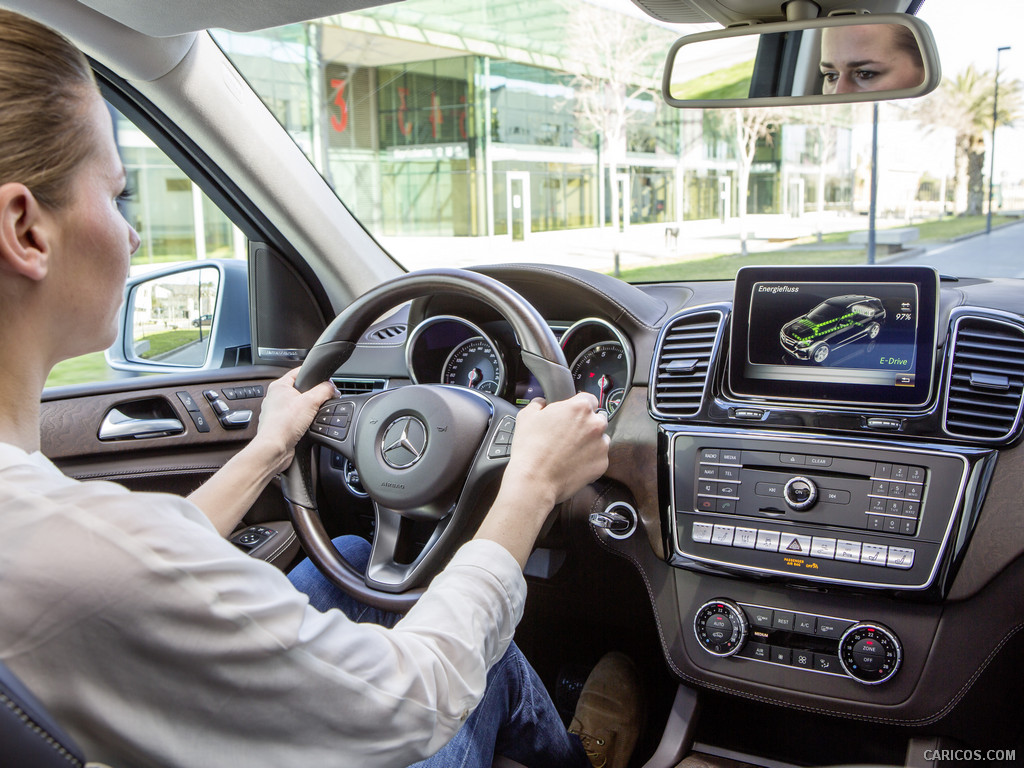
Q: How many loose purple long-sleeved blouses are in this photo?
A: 0